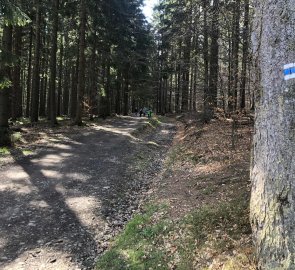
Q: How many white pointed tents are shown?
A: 0